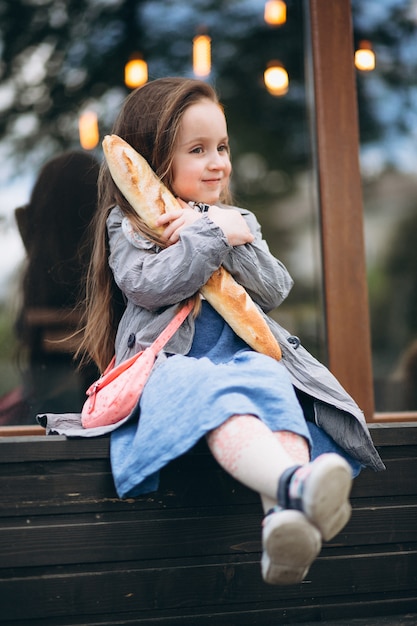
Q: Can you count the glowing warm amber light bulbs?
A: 6